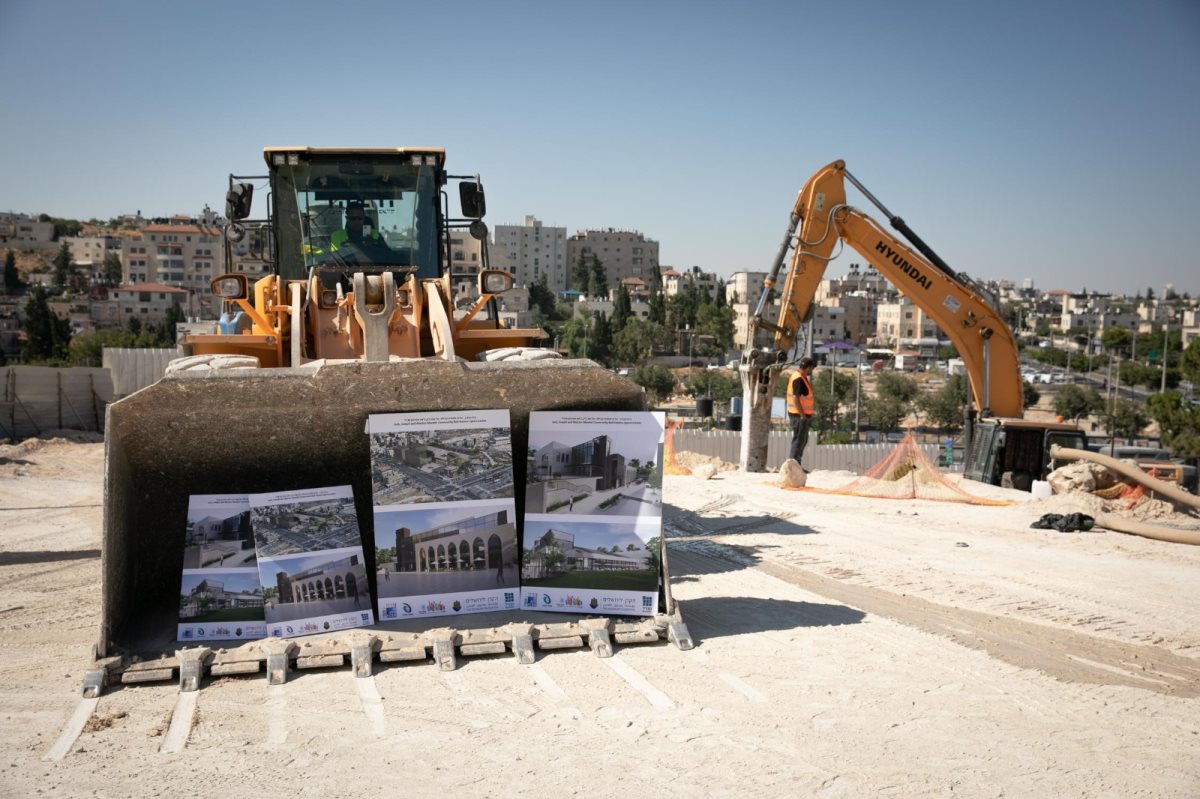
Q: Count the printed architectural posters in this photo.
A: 4